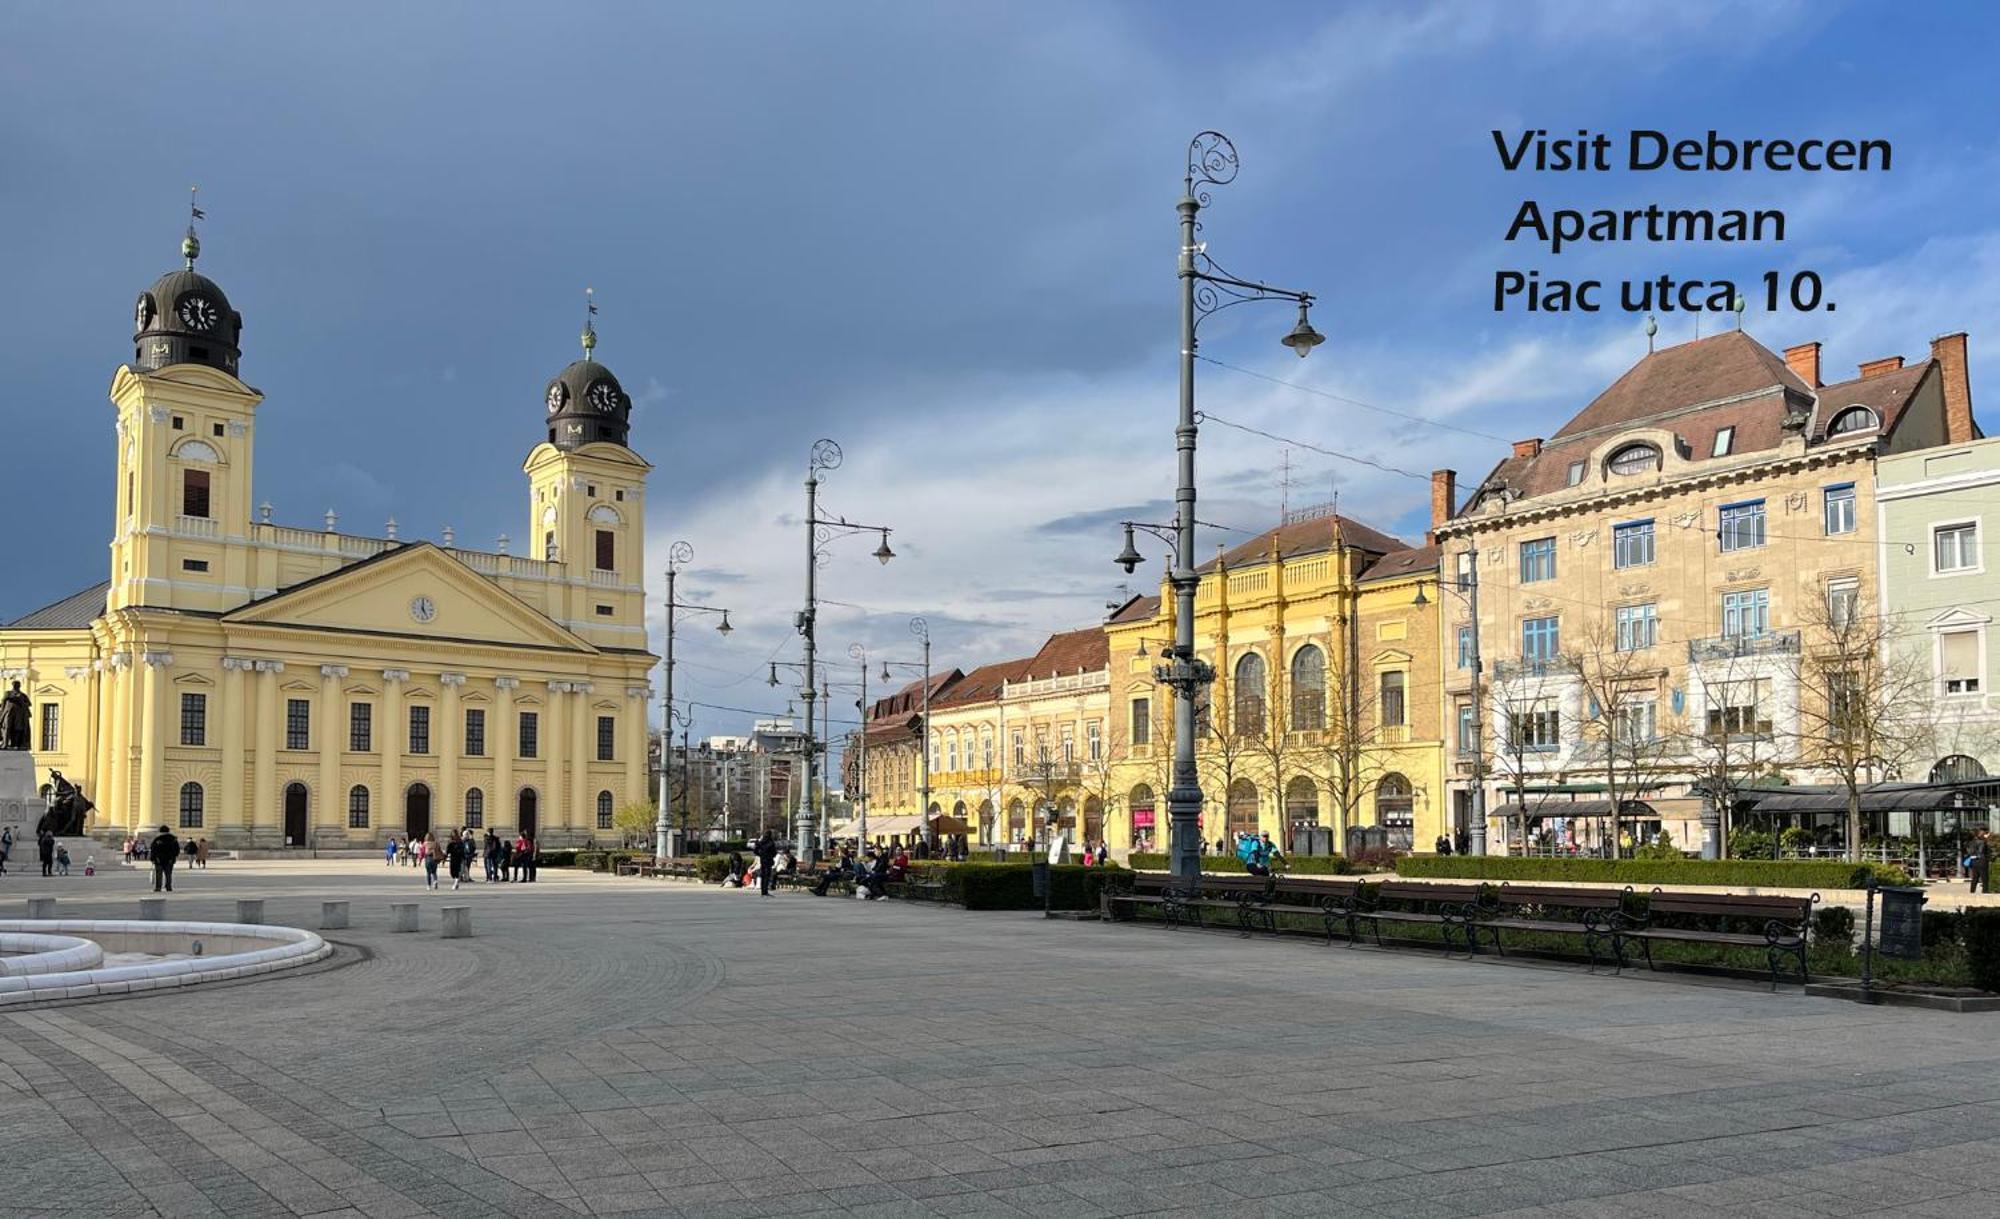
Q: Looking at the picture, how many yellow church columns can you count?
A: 12